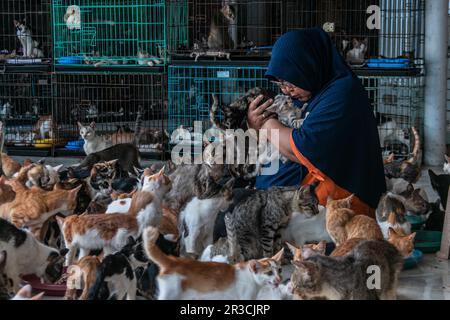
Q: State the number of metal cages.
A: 8